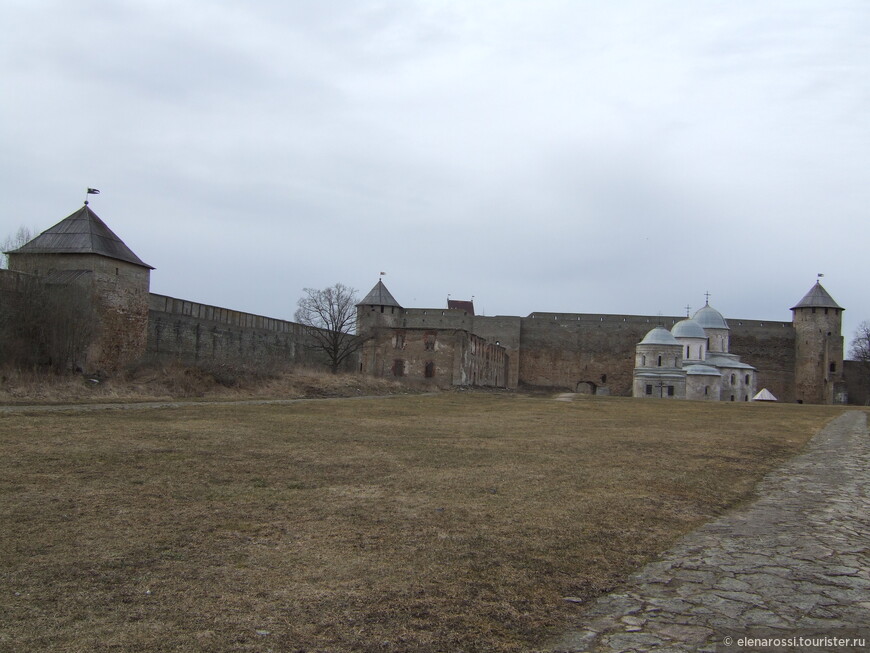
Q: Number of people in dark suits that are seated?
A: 0